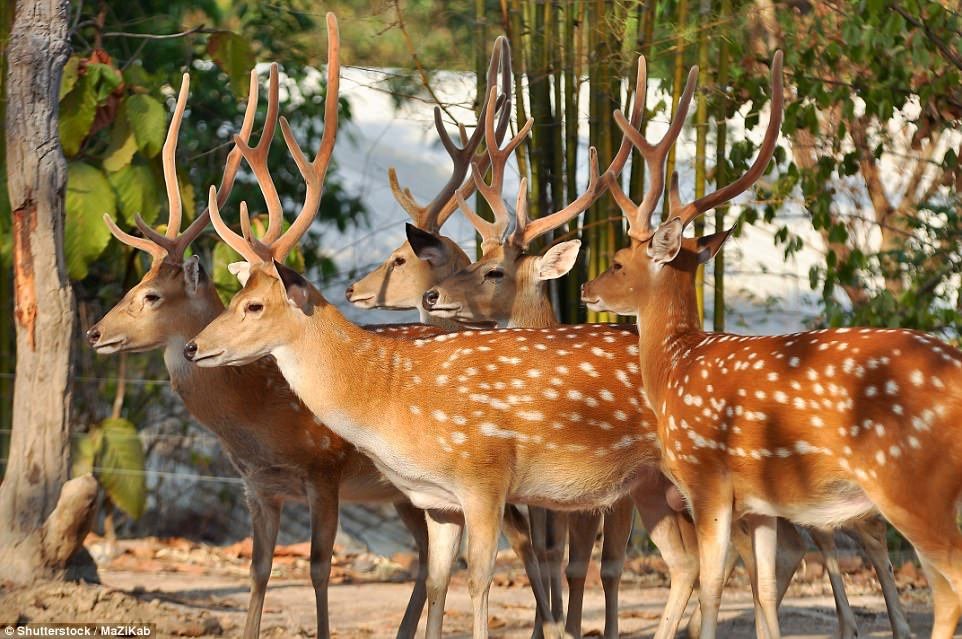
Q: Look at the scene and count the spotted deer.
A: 5